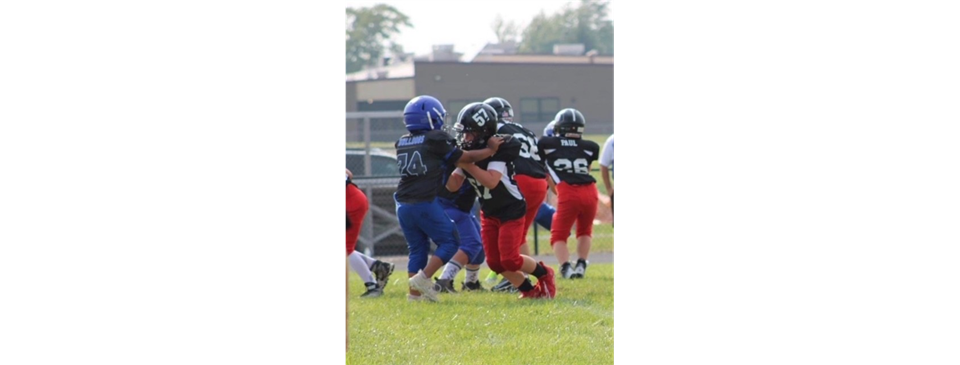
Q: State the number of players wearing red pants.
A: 4